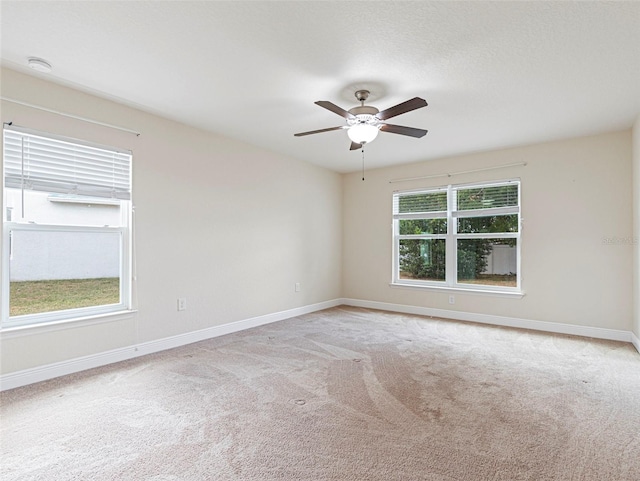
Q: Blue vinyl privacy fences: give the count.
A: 0